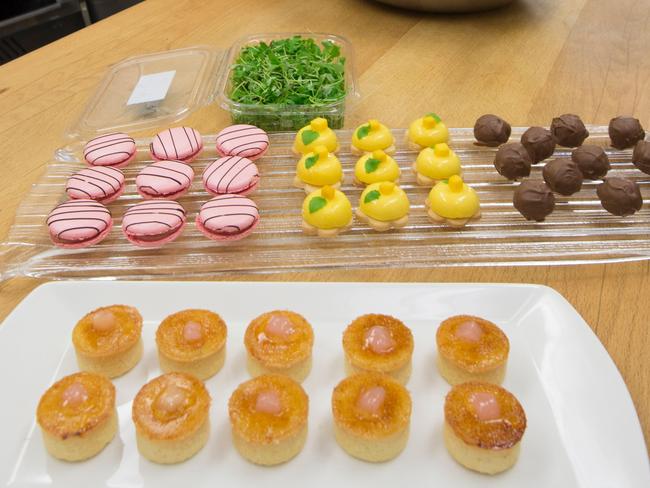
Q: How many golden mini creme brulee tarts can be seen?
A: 10